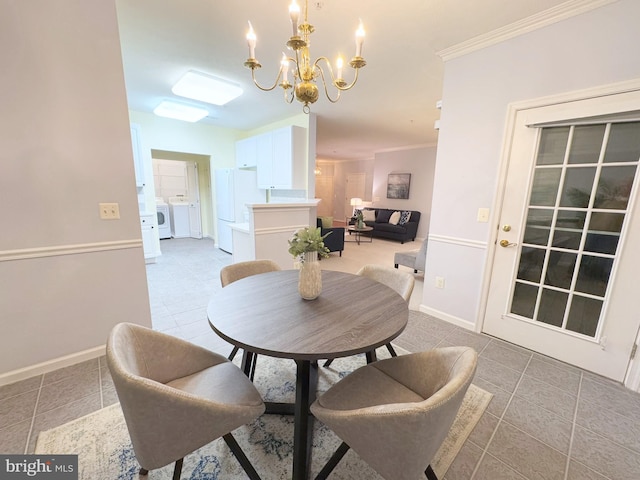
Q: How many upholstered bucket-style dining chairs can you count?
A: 4